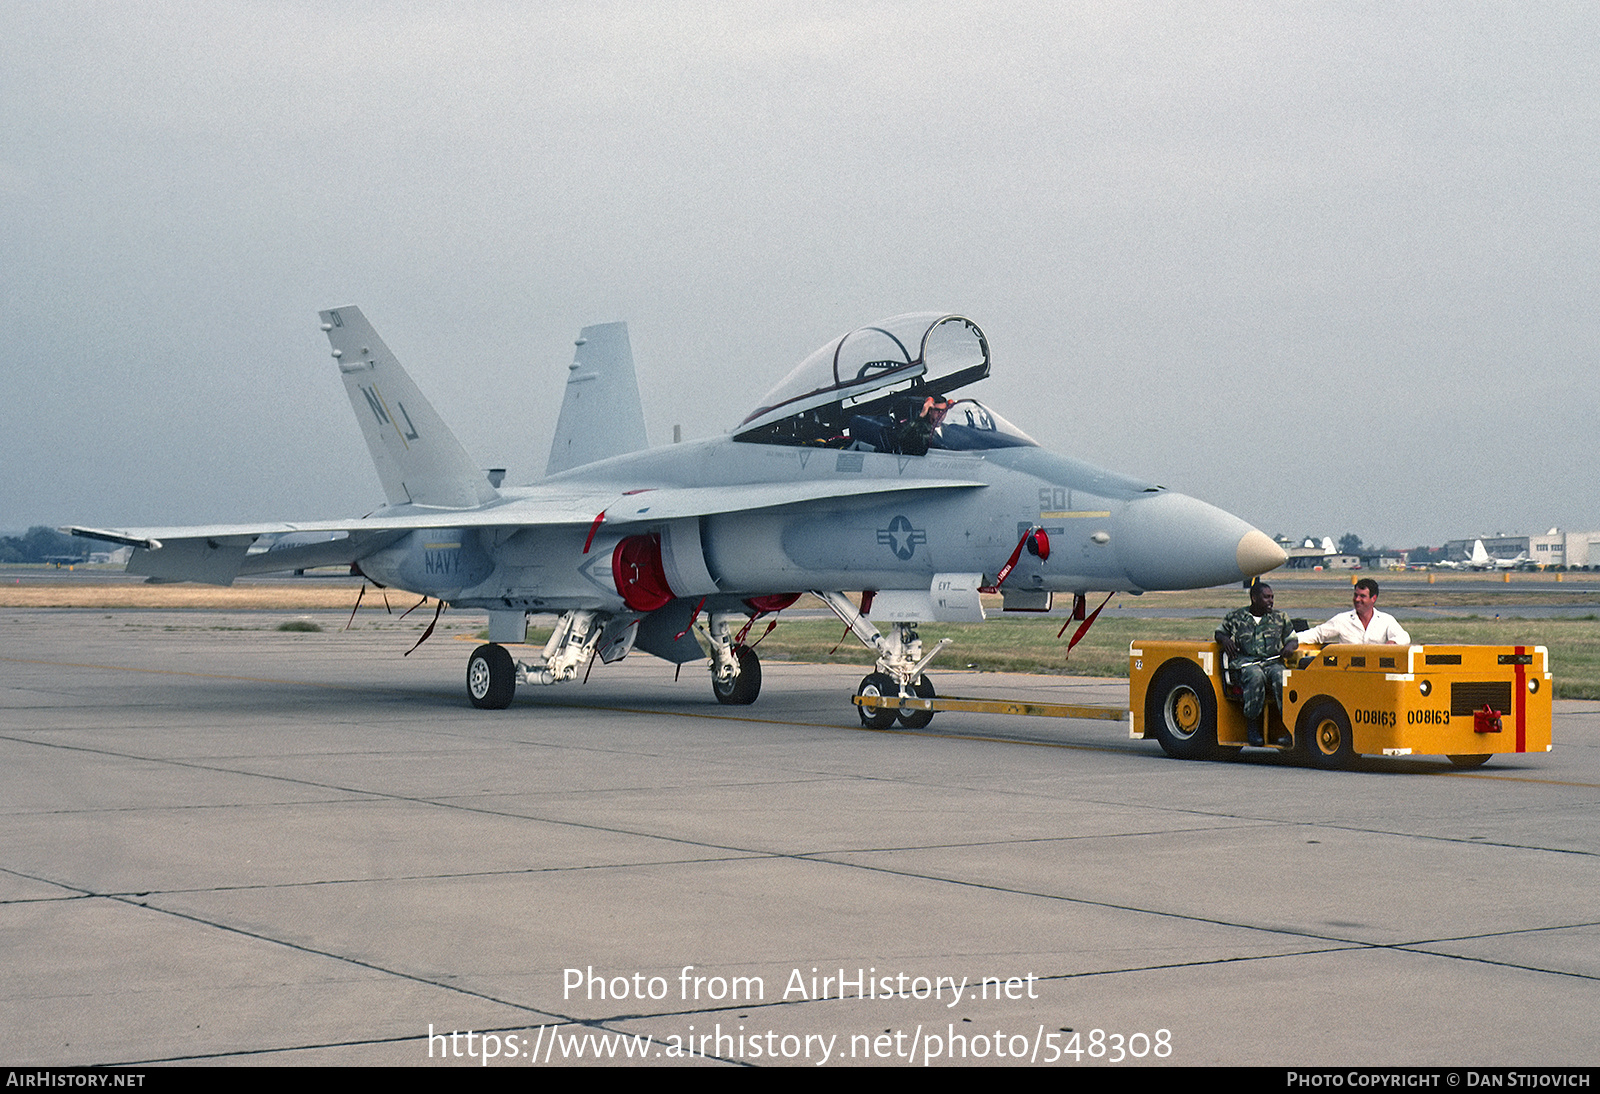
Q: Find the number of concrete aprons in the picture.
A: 1